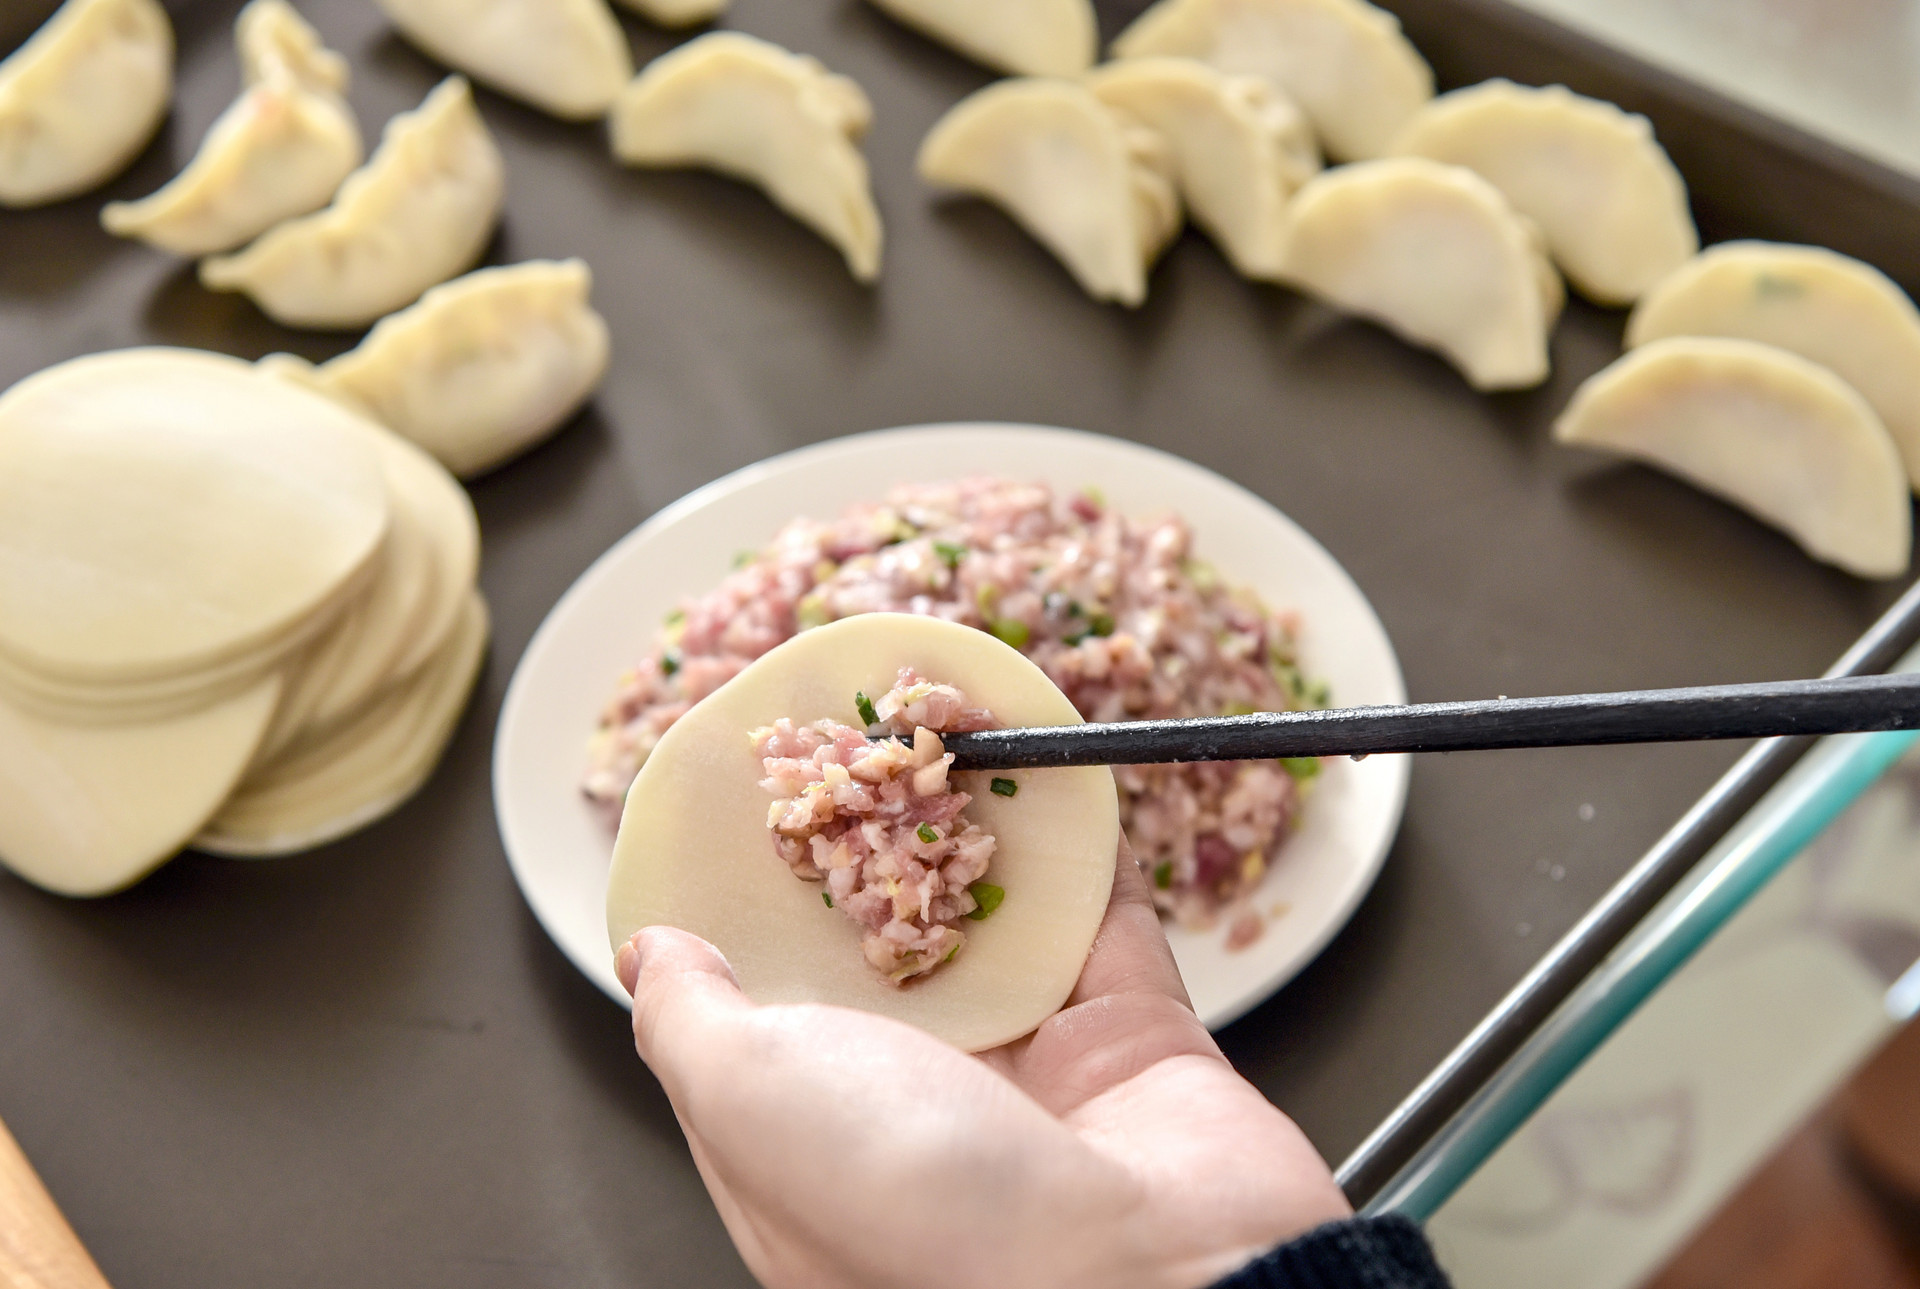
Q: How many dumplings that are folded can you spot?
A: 15